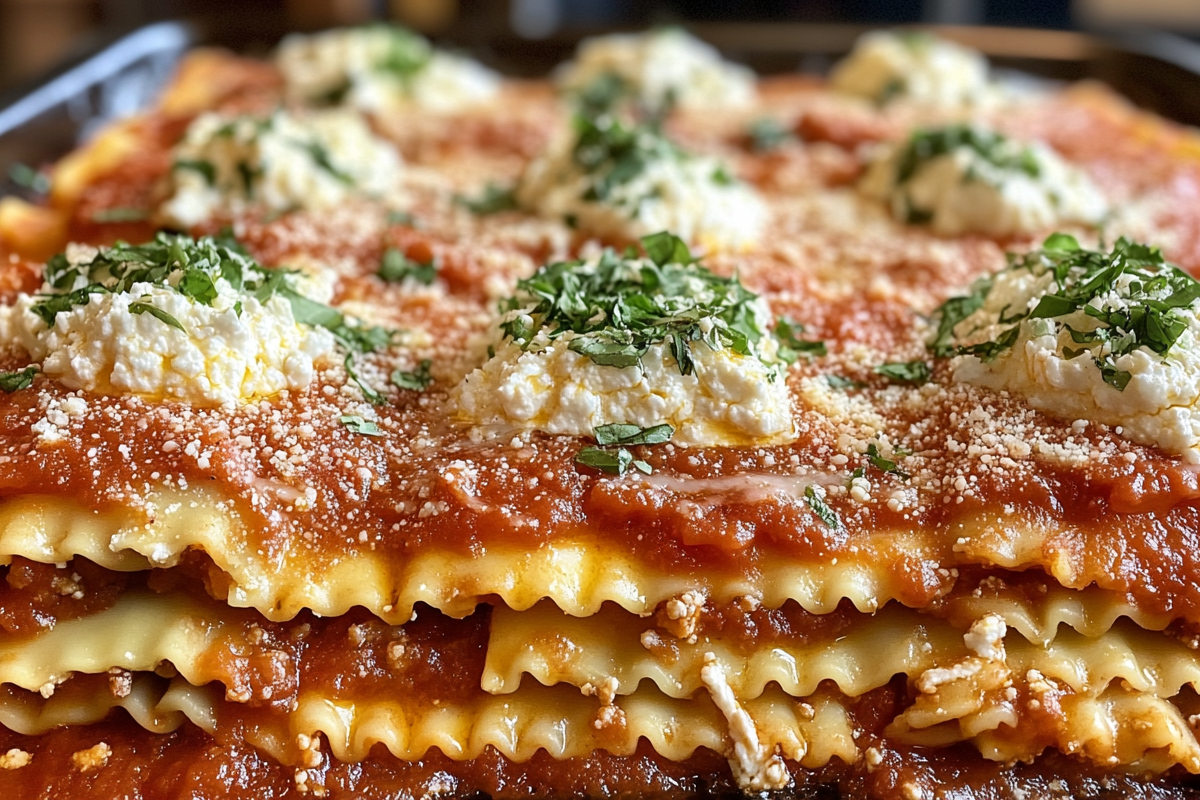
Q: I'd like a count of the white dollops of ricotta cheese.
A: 9